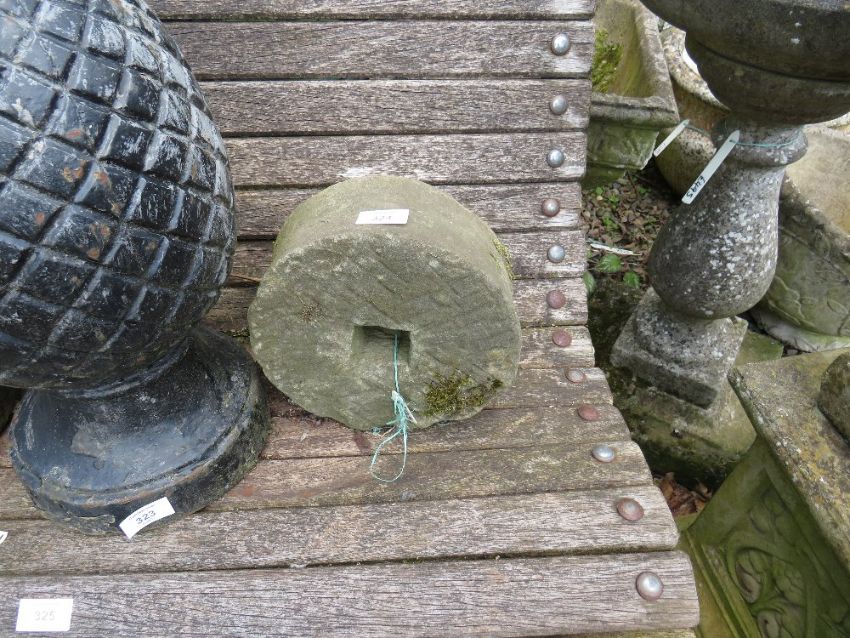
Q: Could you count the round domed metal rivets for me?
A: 12